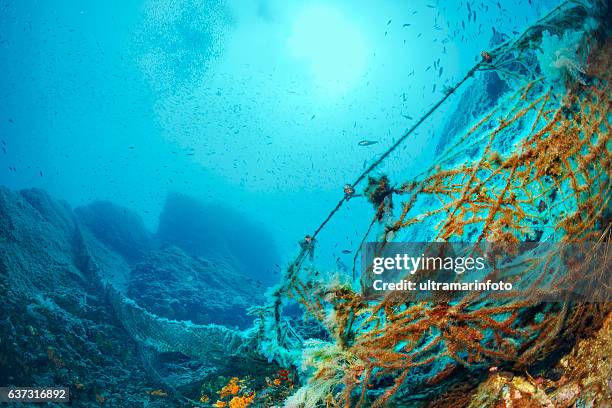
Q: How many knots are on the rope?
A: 3